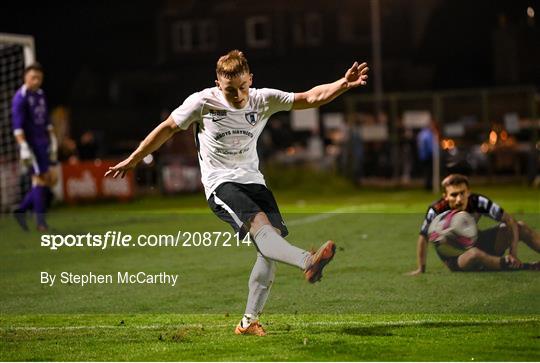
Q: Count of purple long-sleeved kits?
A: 1